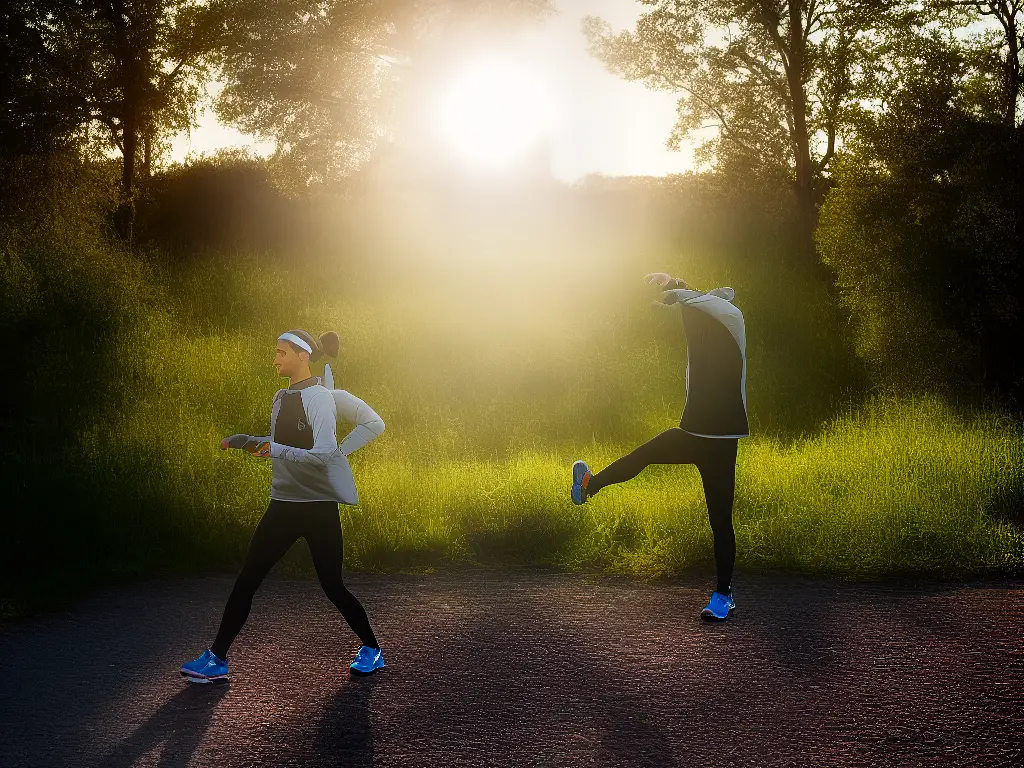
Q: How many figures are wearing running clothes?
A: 2